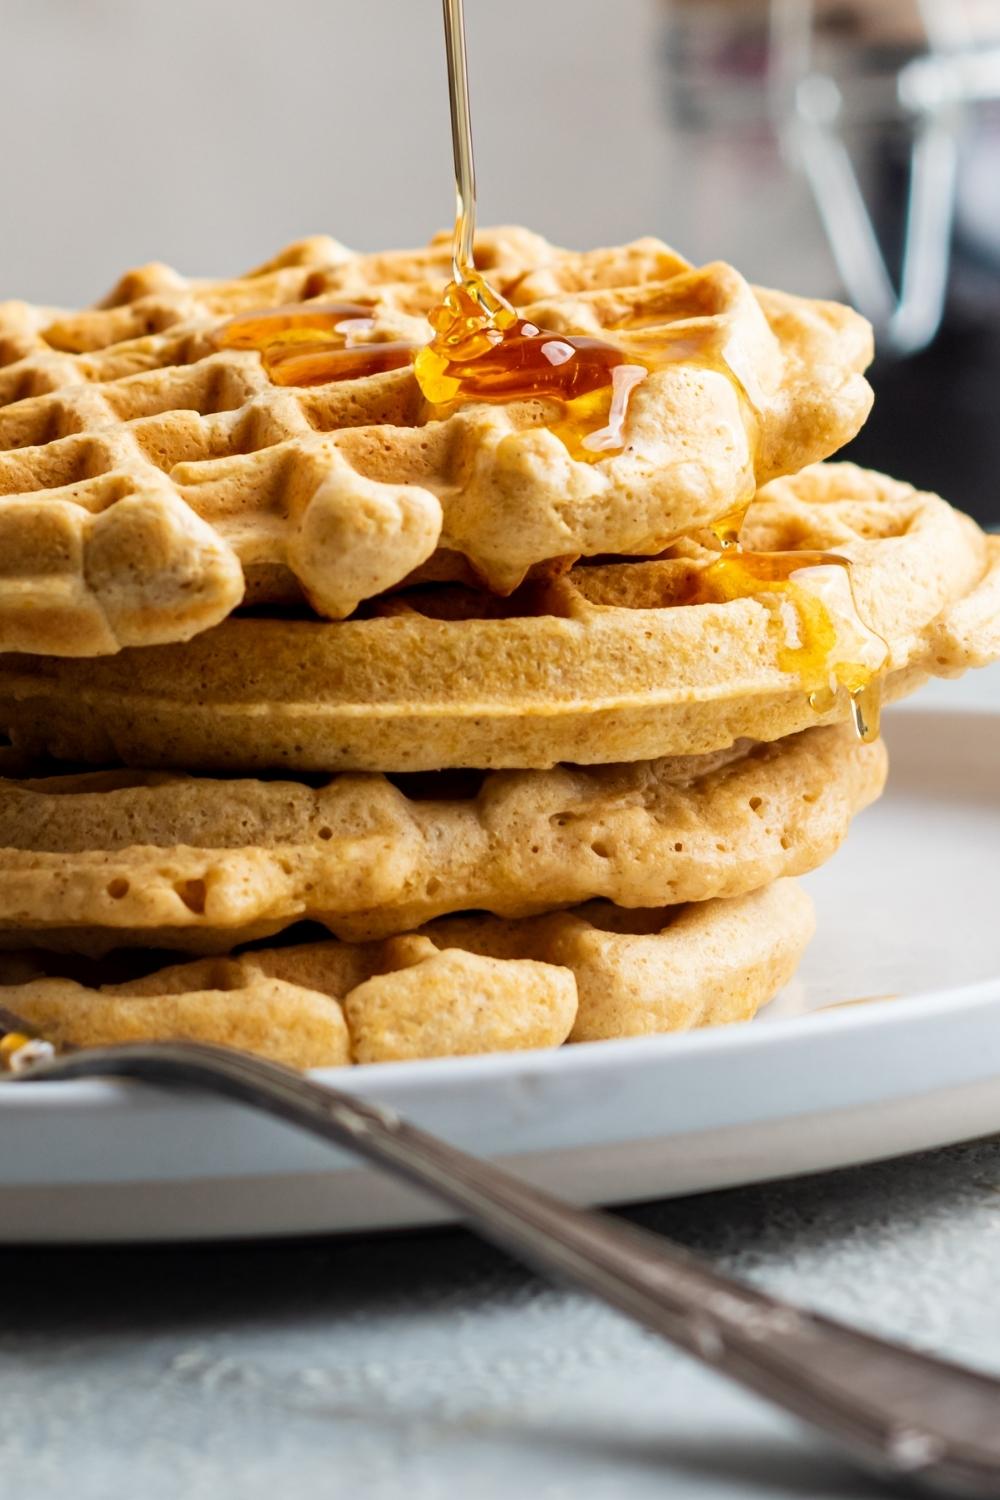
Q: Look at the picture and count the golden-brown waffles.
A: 4